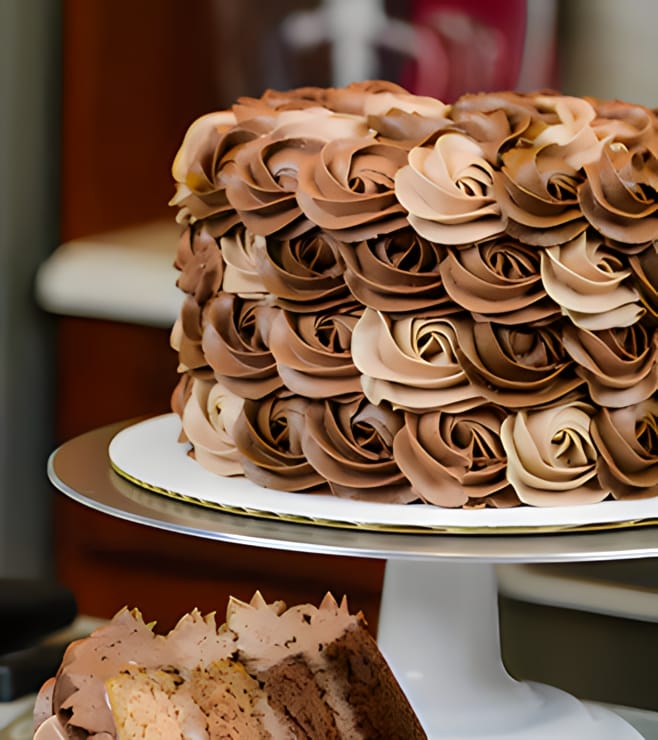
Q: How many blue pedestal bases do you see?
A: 0